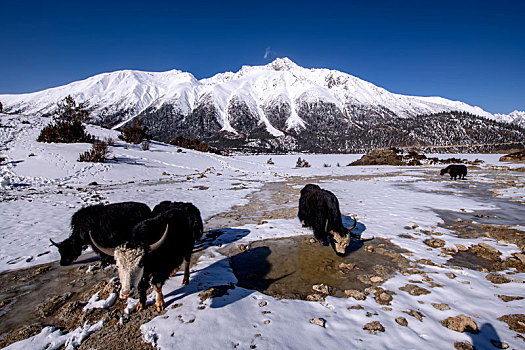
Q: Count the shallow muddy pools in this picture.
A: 1